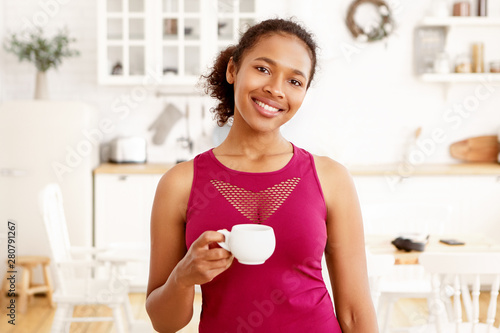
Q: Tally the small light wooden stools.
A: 1